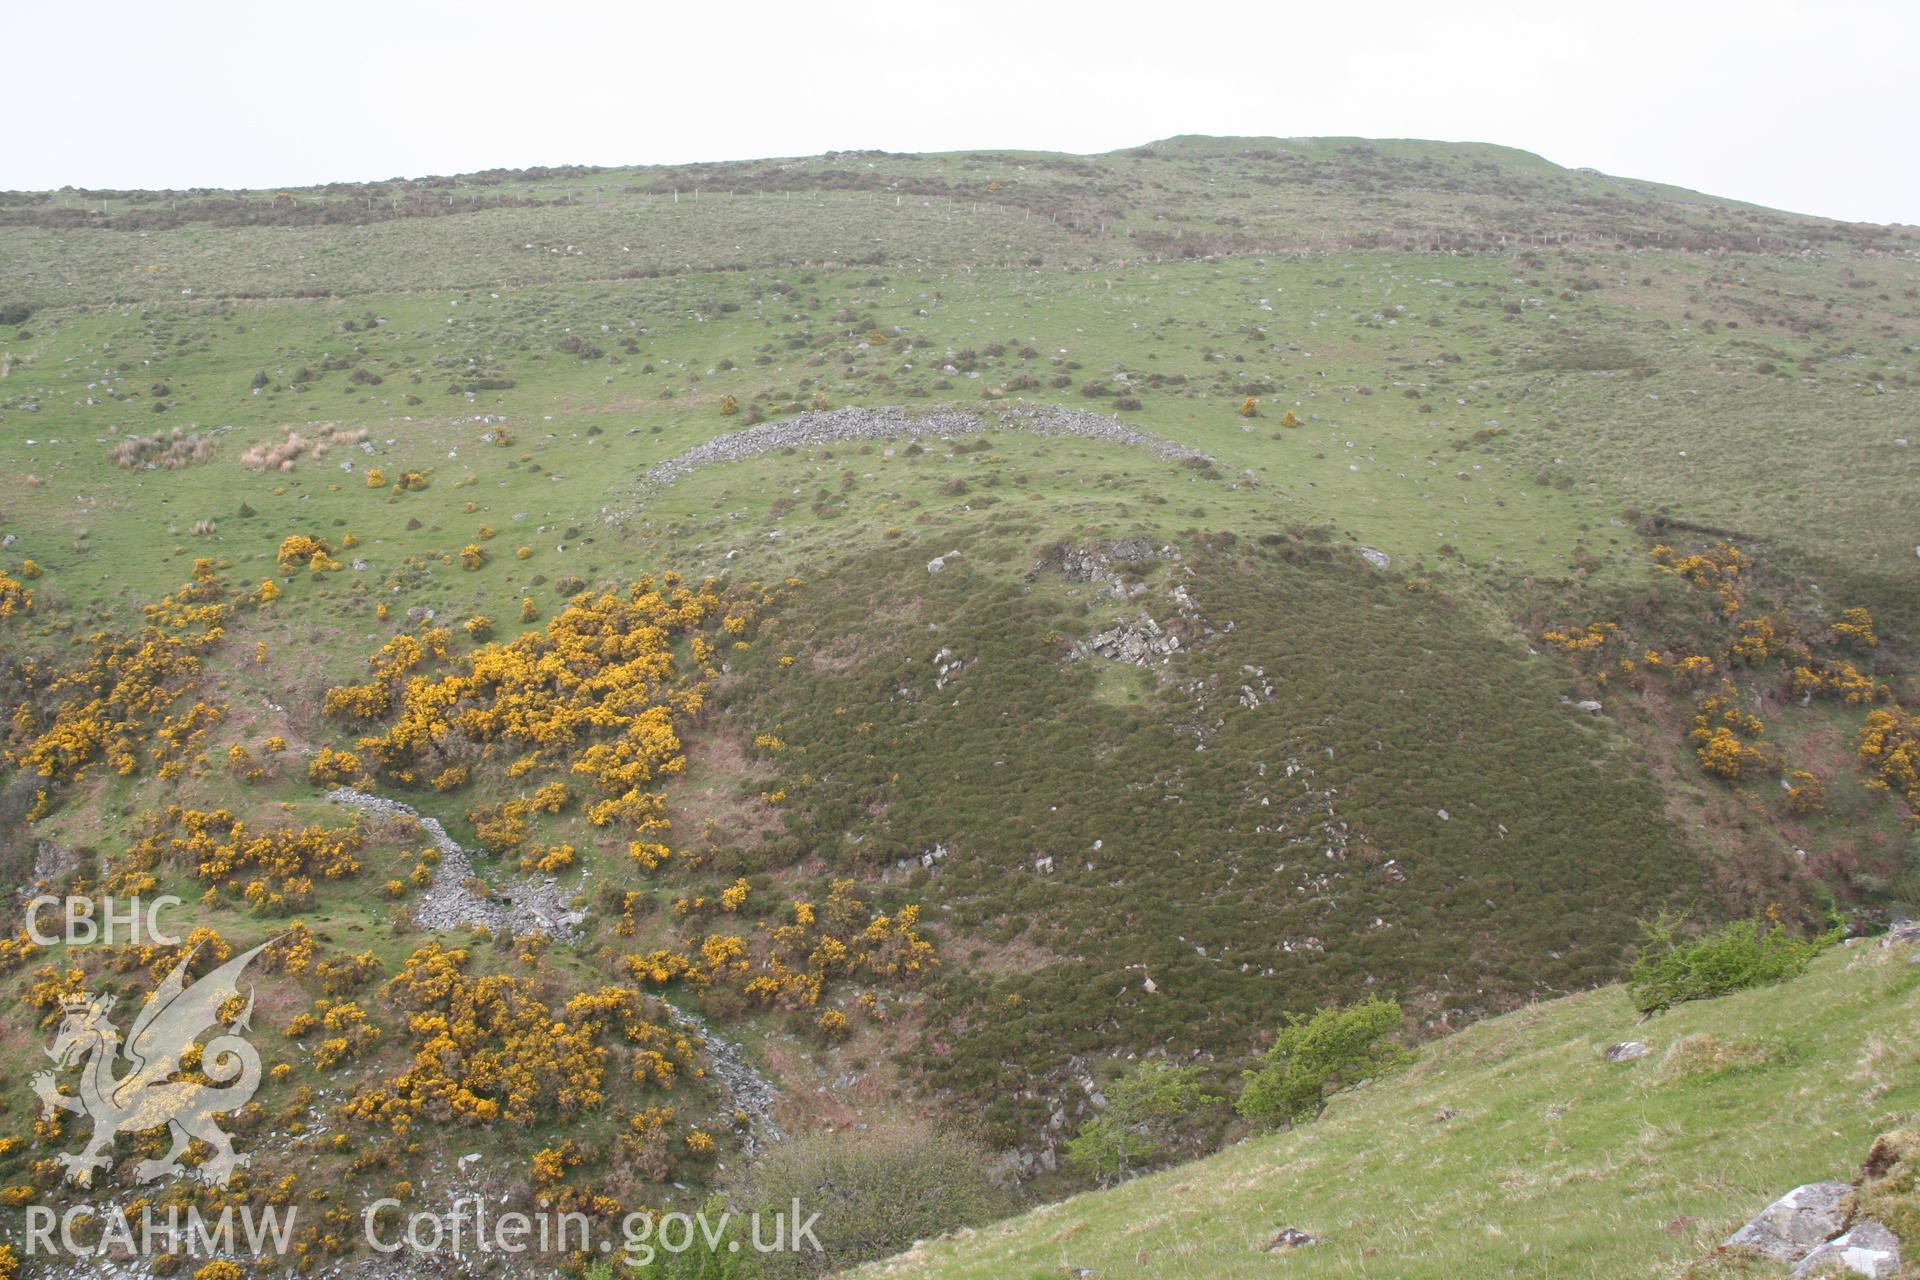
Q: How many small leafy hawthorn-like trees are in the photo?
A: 3